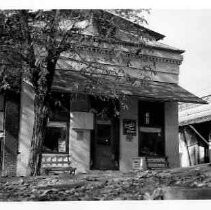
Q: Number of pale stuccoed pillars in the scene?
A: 4